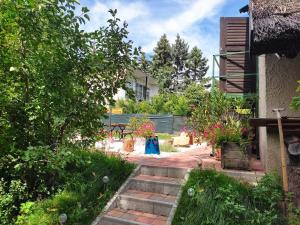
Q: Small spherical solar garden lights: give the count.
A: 3